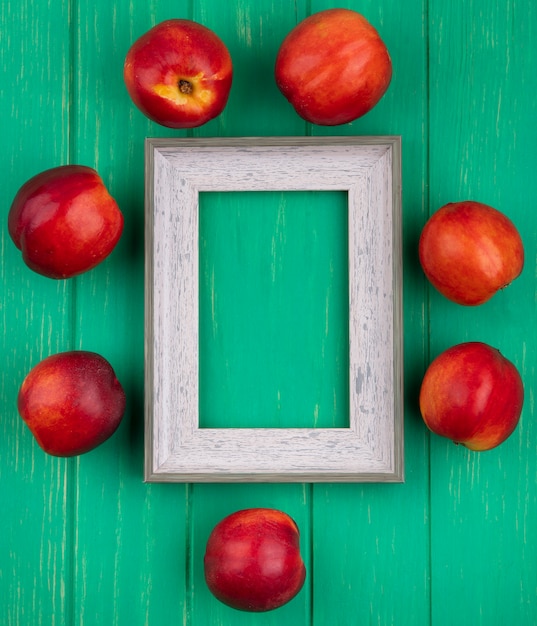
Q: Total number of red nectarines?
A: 7